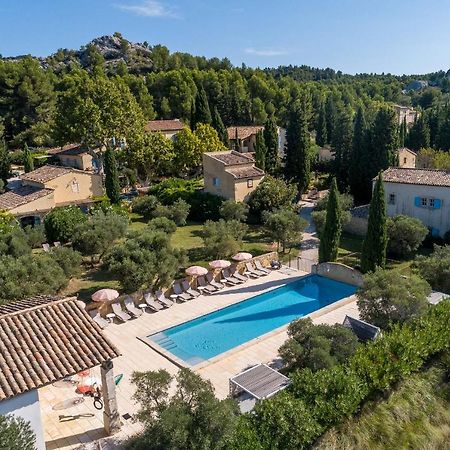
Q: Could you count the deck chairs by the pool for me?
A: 13